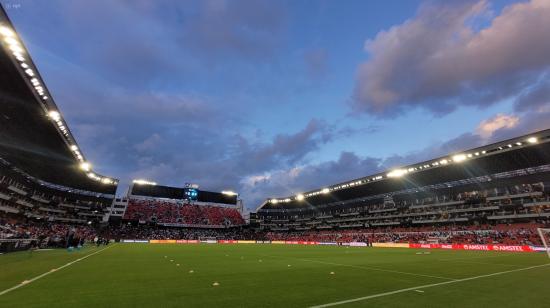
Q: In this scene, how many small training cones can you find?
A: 12